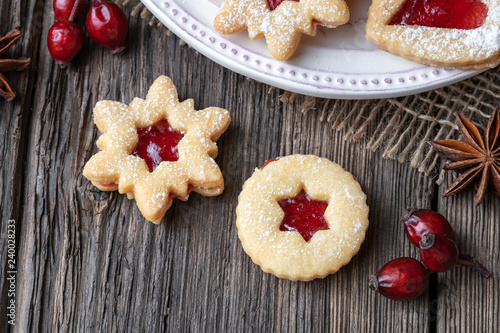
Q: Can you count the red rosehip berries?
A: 6